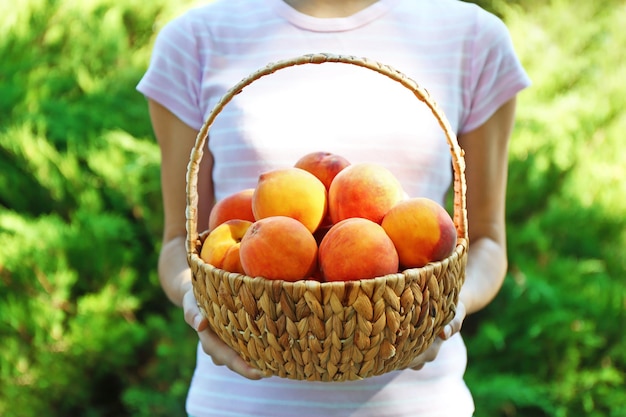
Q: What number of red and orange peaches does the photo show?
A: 8